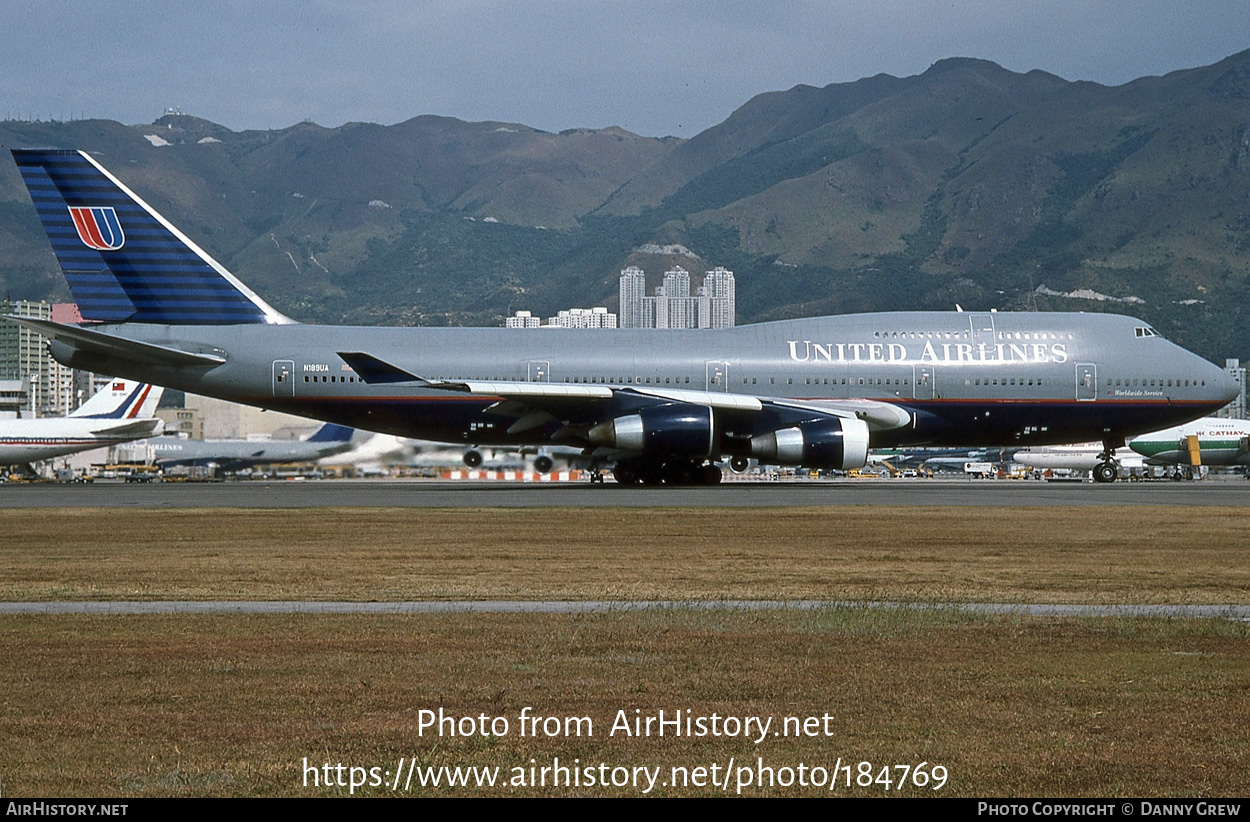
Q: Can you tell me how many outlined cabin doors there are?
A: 6